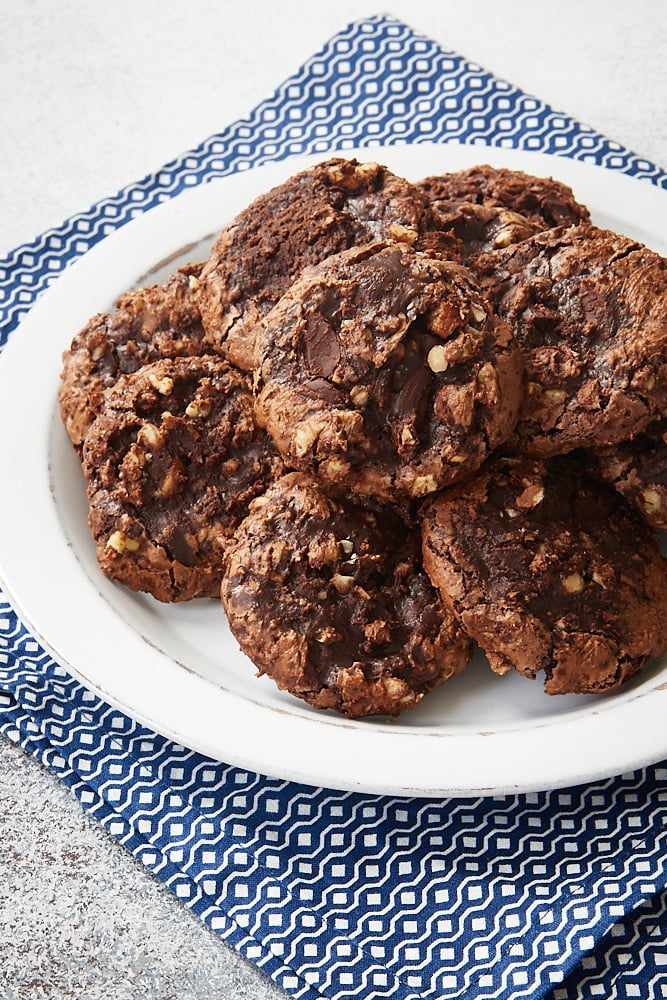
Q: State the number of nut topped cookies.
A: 9